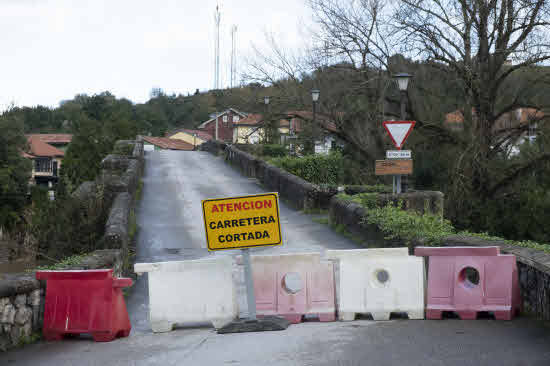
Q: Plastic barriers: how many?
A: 5